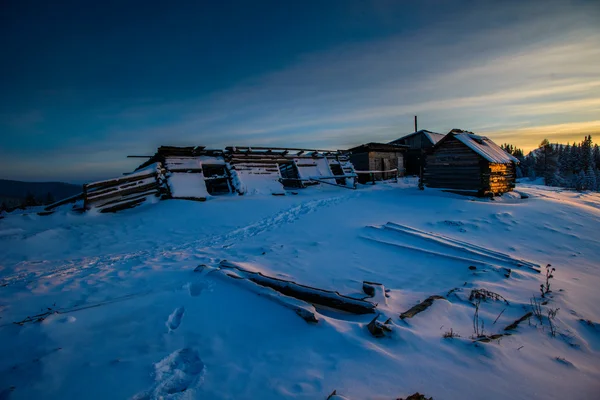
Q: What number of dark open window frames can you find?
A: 3